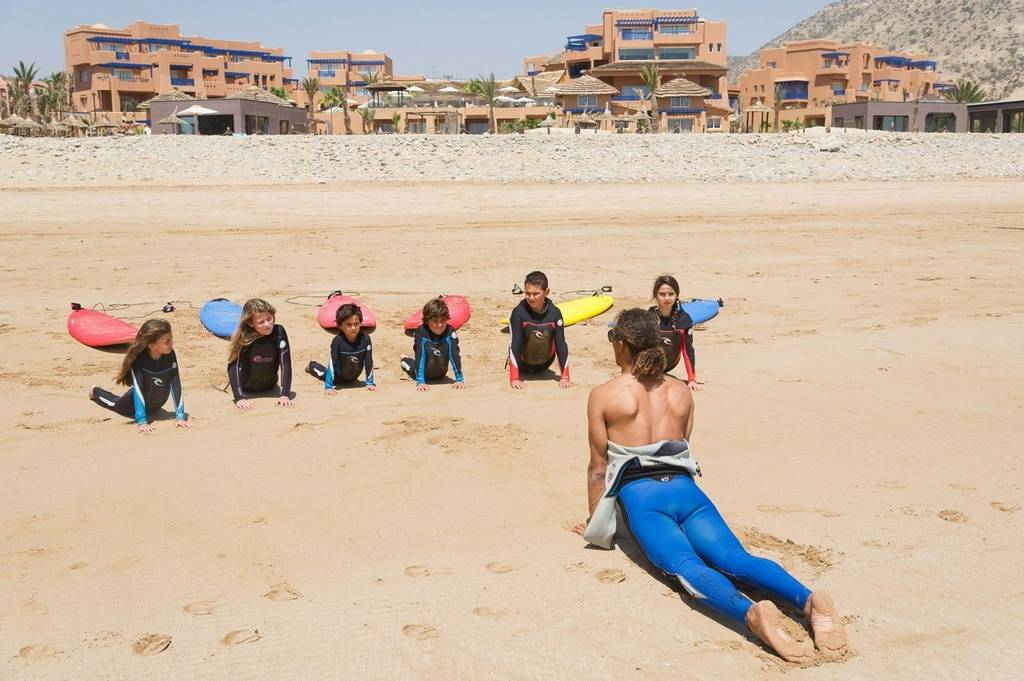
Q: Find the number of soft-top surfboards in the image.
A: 6